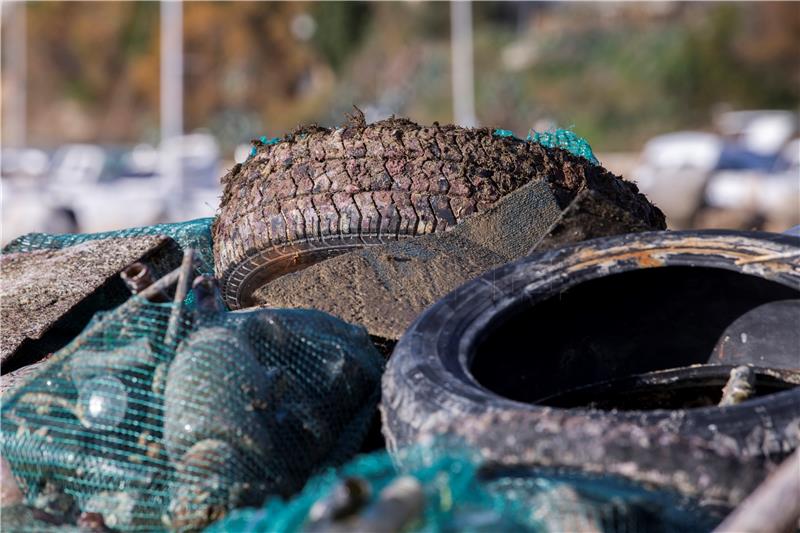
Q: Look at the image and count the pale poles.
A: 3